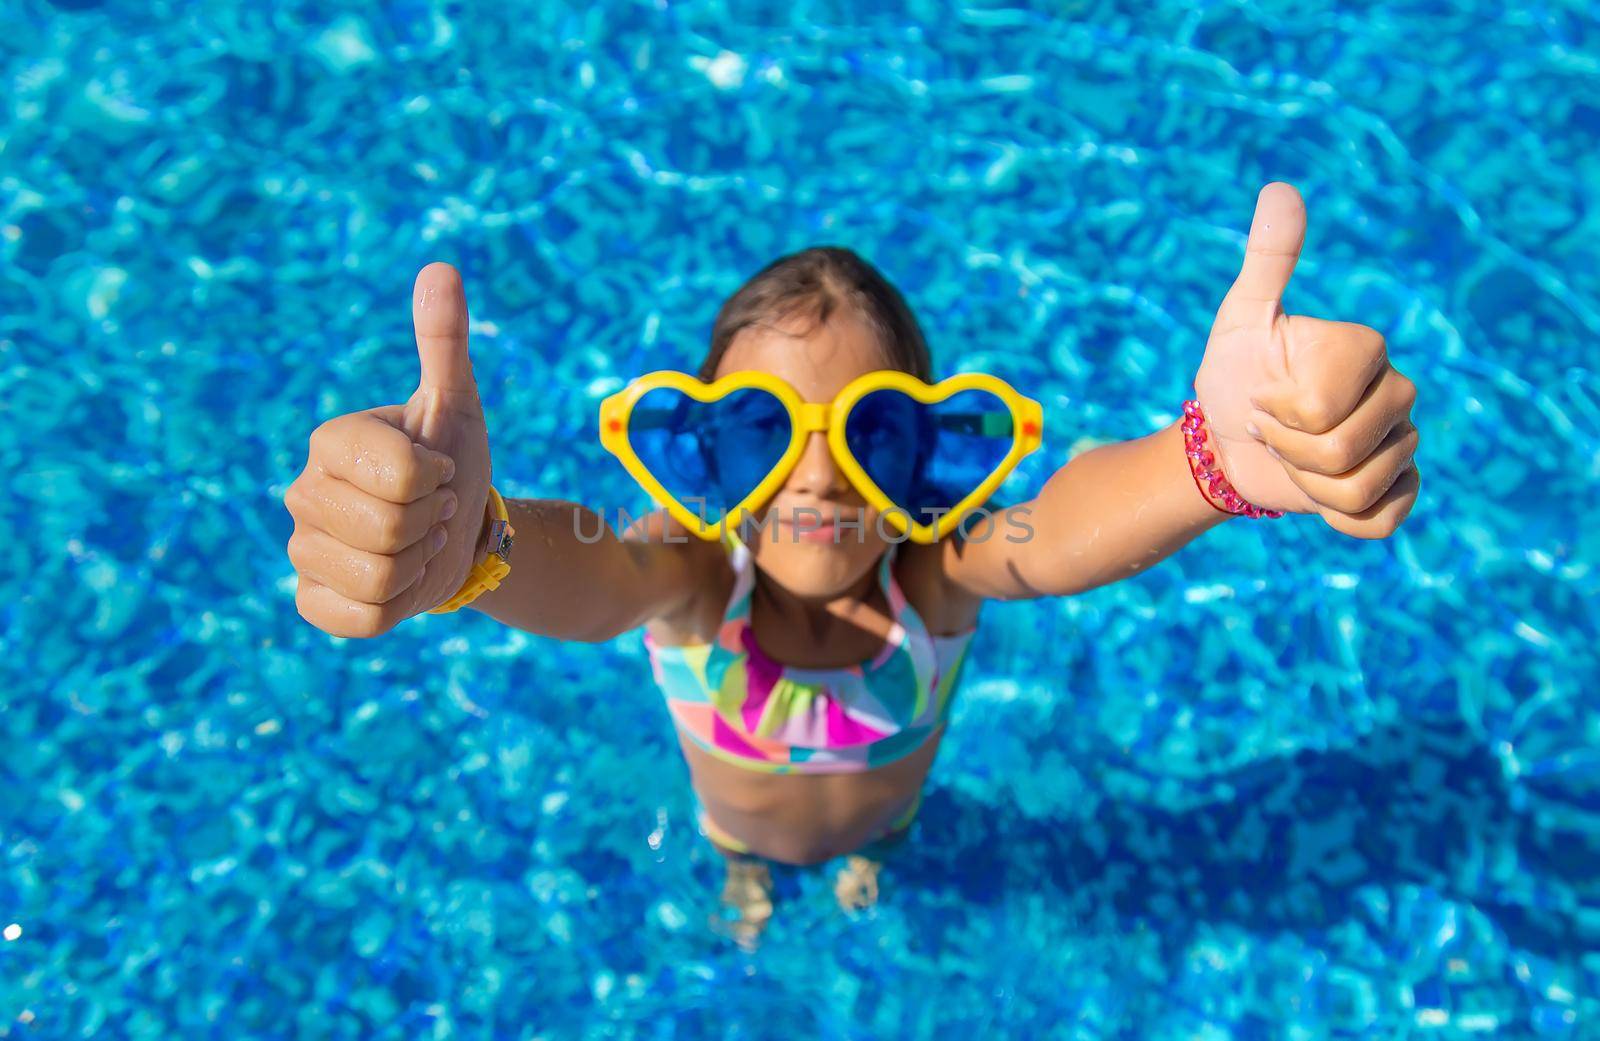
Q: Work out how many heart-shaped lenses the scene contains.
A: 2